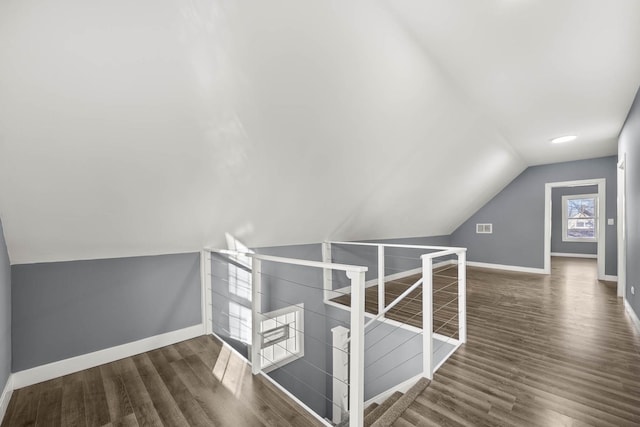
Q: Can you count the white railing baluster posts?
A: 8